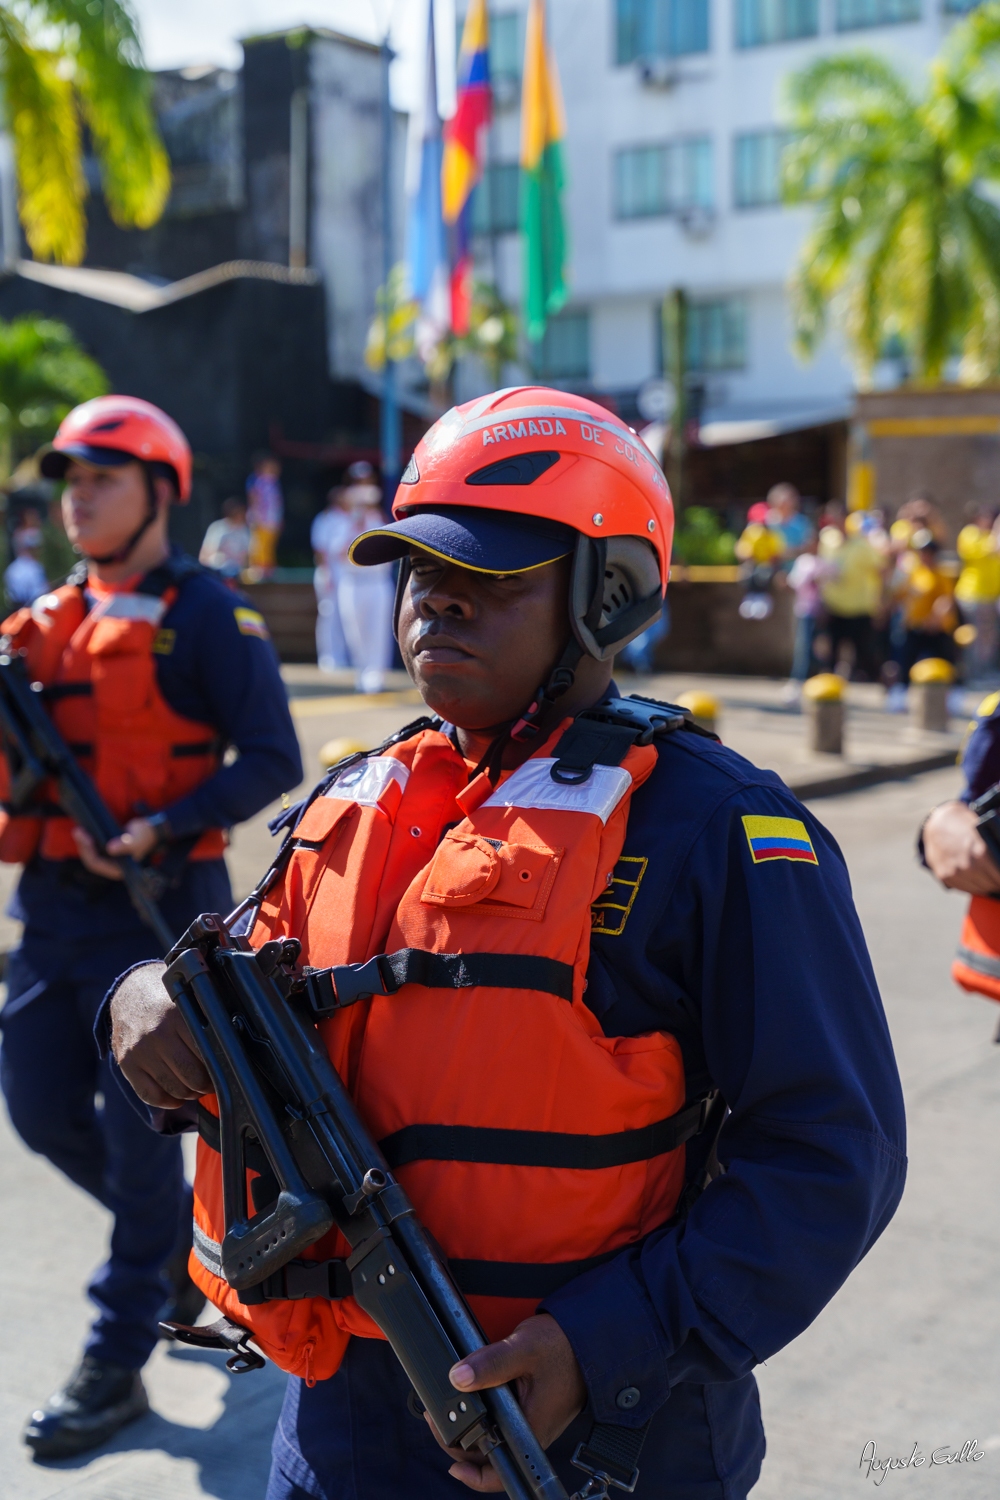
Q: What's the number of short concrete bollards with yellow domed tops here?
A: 4